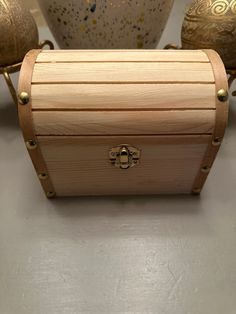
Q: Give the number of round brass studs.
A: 8